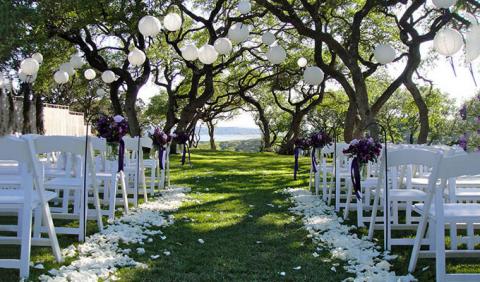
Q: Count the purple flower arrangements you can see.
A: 6